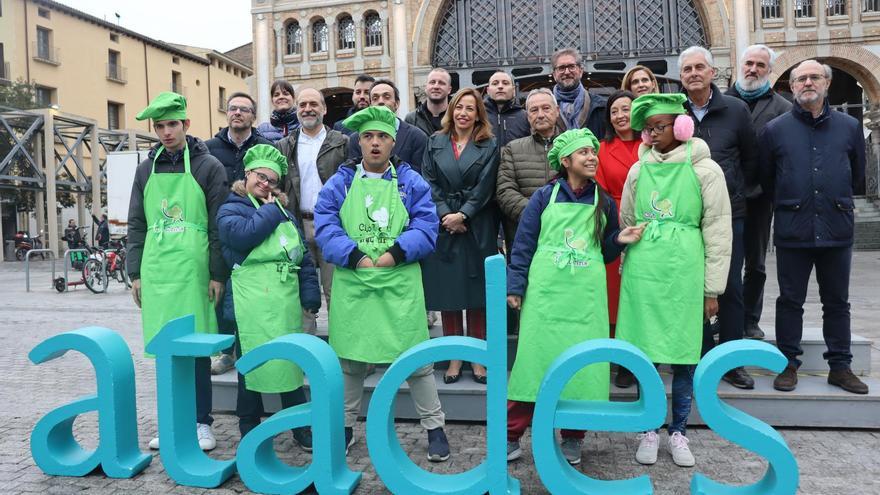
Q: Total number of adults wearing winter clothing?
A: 15